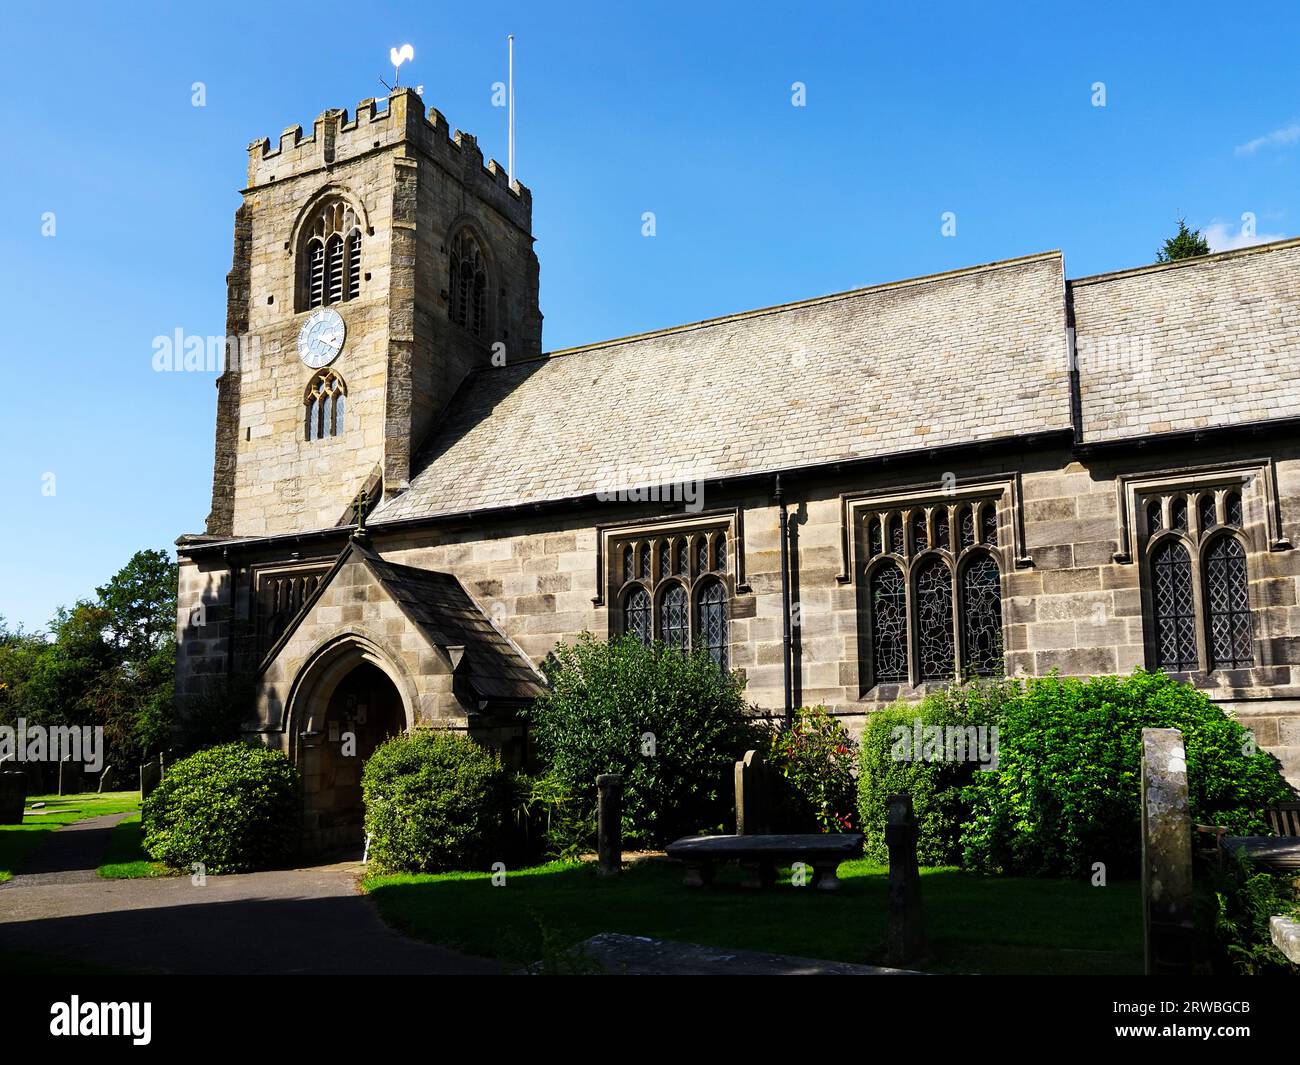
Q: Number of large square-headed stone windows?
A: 4